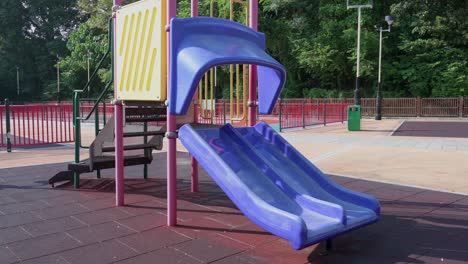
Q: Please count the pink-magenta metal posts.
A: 4